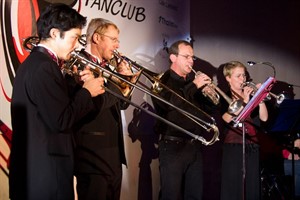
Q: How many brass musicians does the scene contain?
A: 4